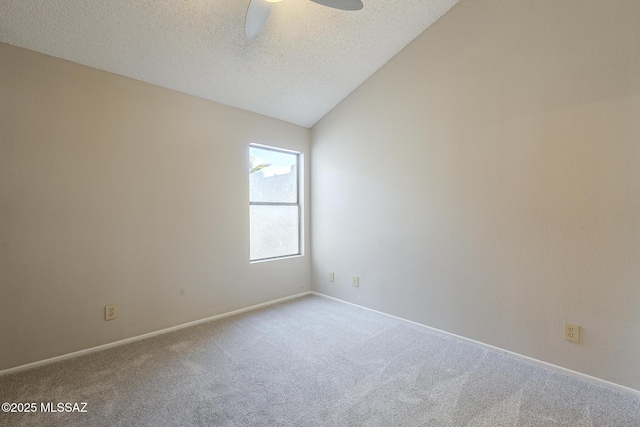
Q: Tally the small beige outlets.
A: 4